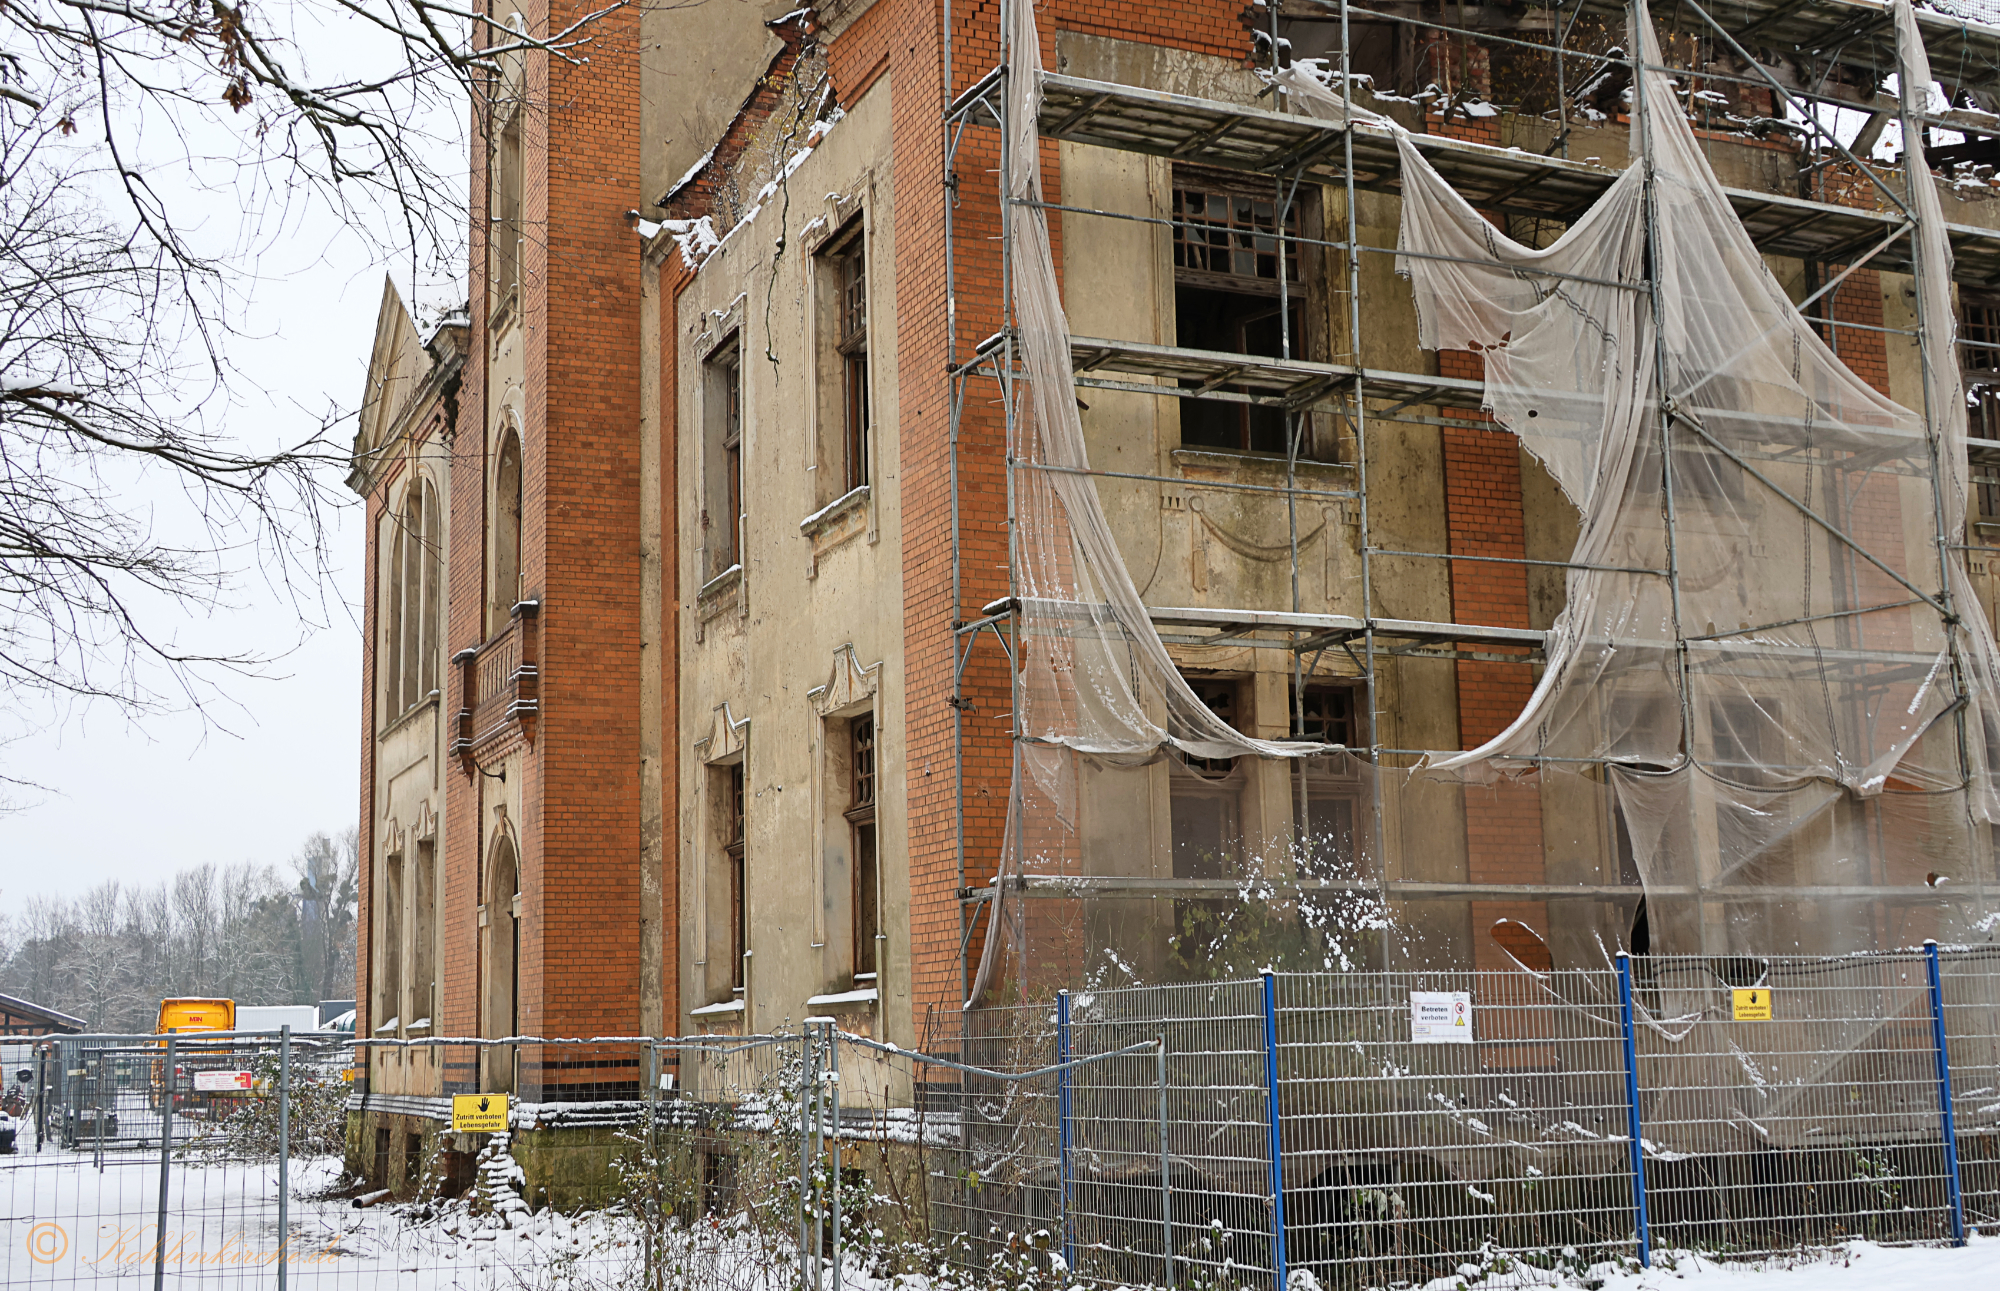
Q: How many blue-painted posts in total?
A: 4